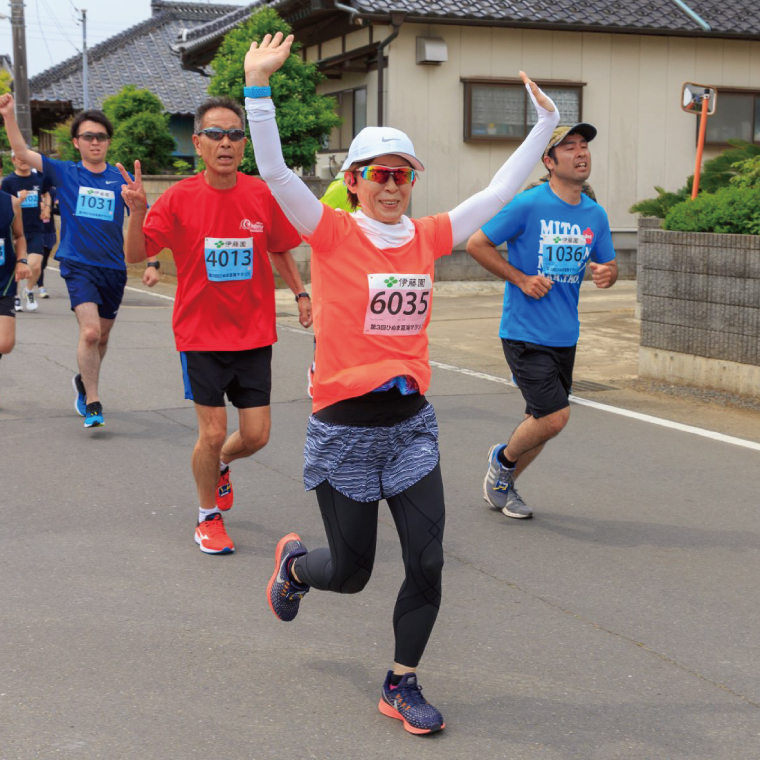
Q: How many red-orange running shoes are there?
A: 2